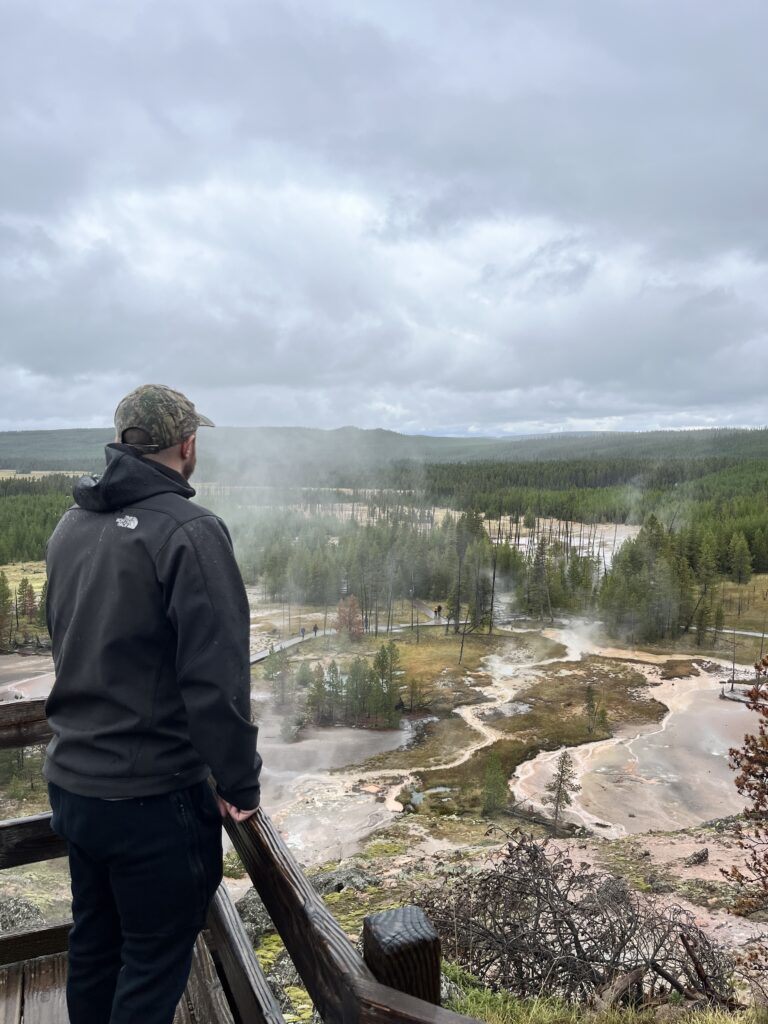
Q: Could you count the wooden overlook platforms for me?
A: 1